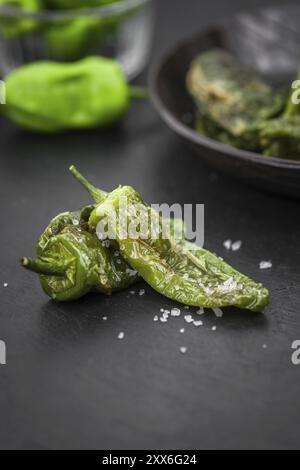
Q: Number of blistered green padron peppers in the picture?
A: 2